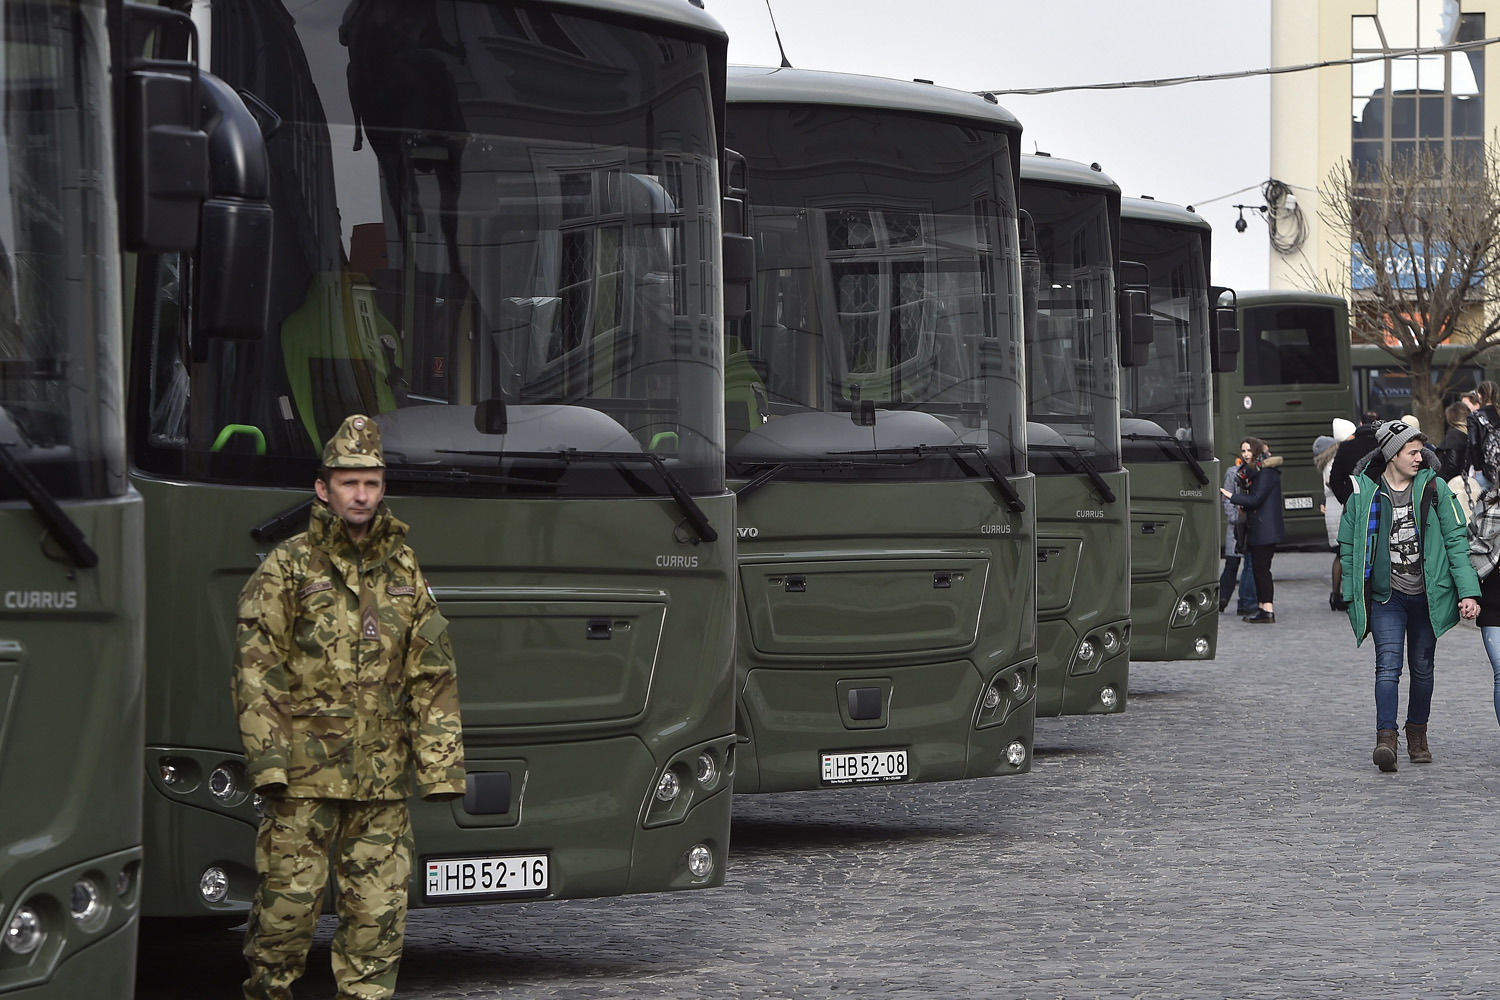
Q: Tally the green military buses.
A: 7